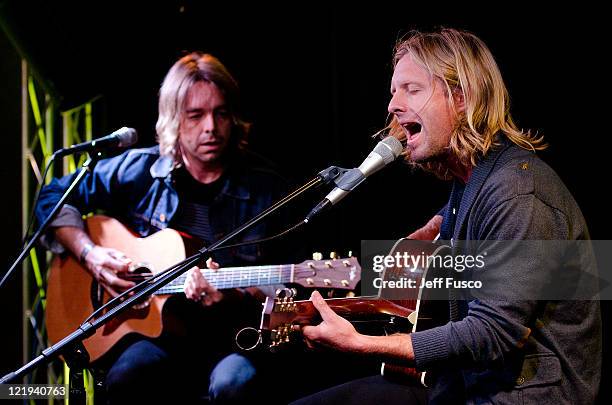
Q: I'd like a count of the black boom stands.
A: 2